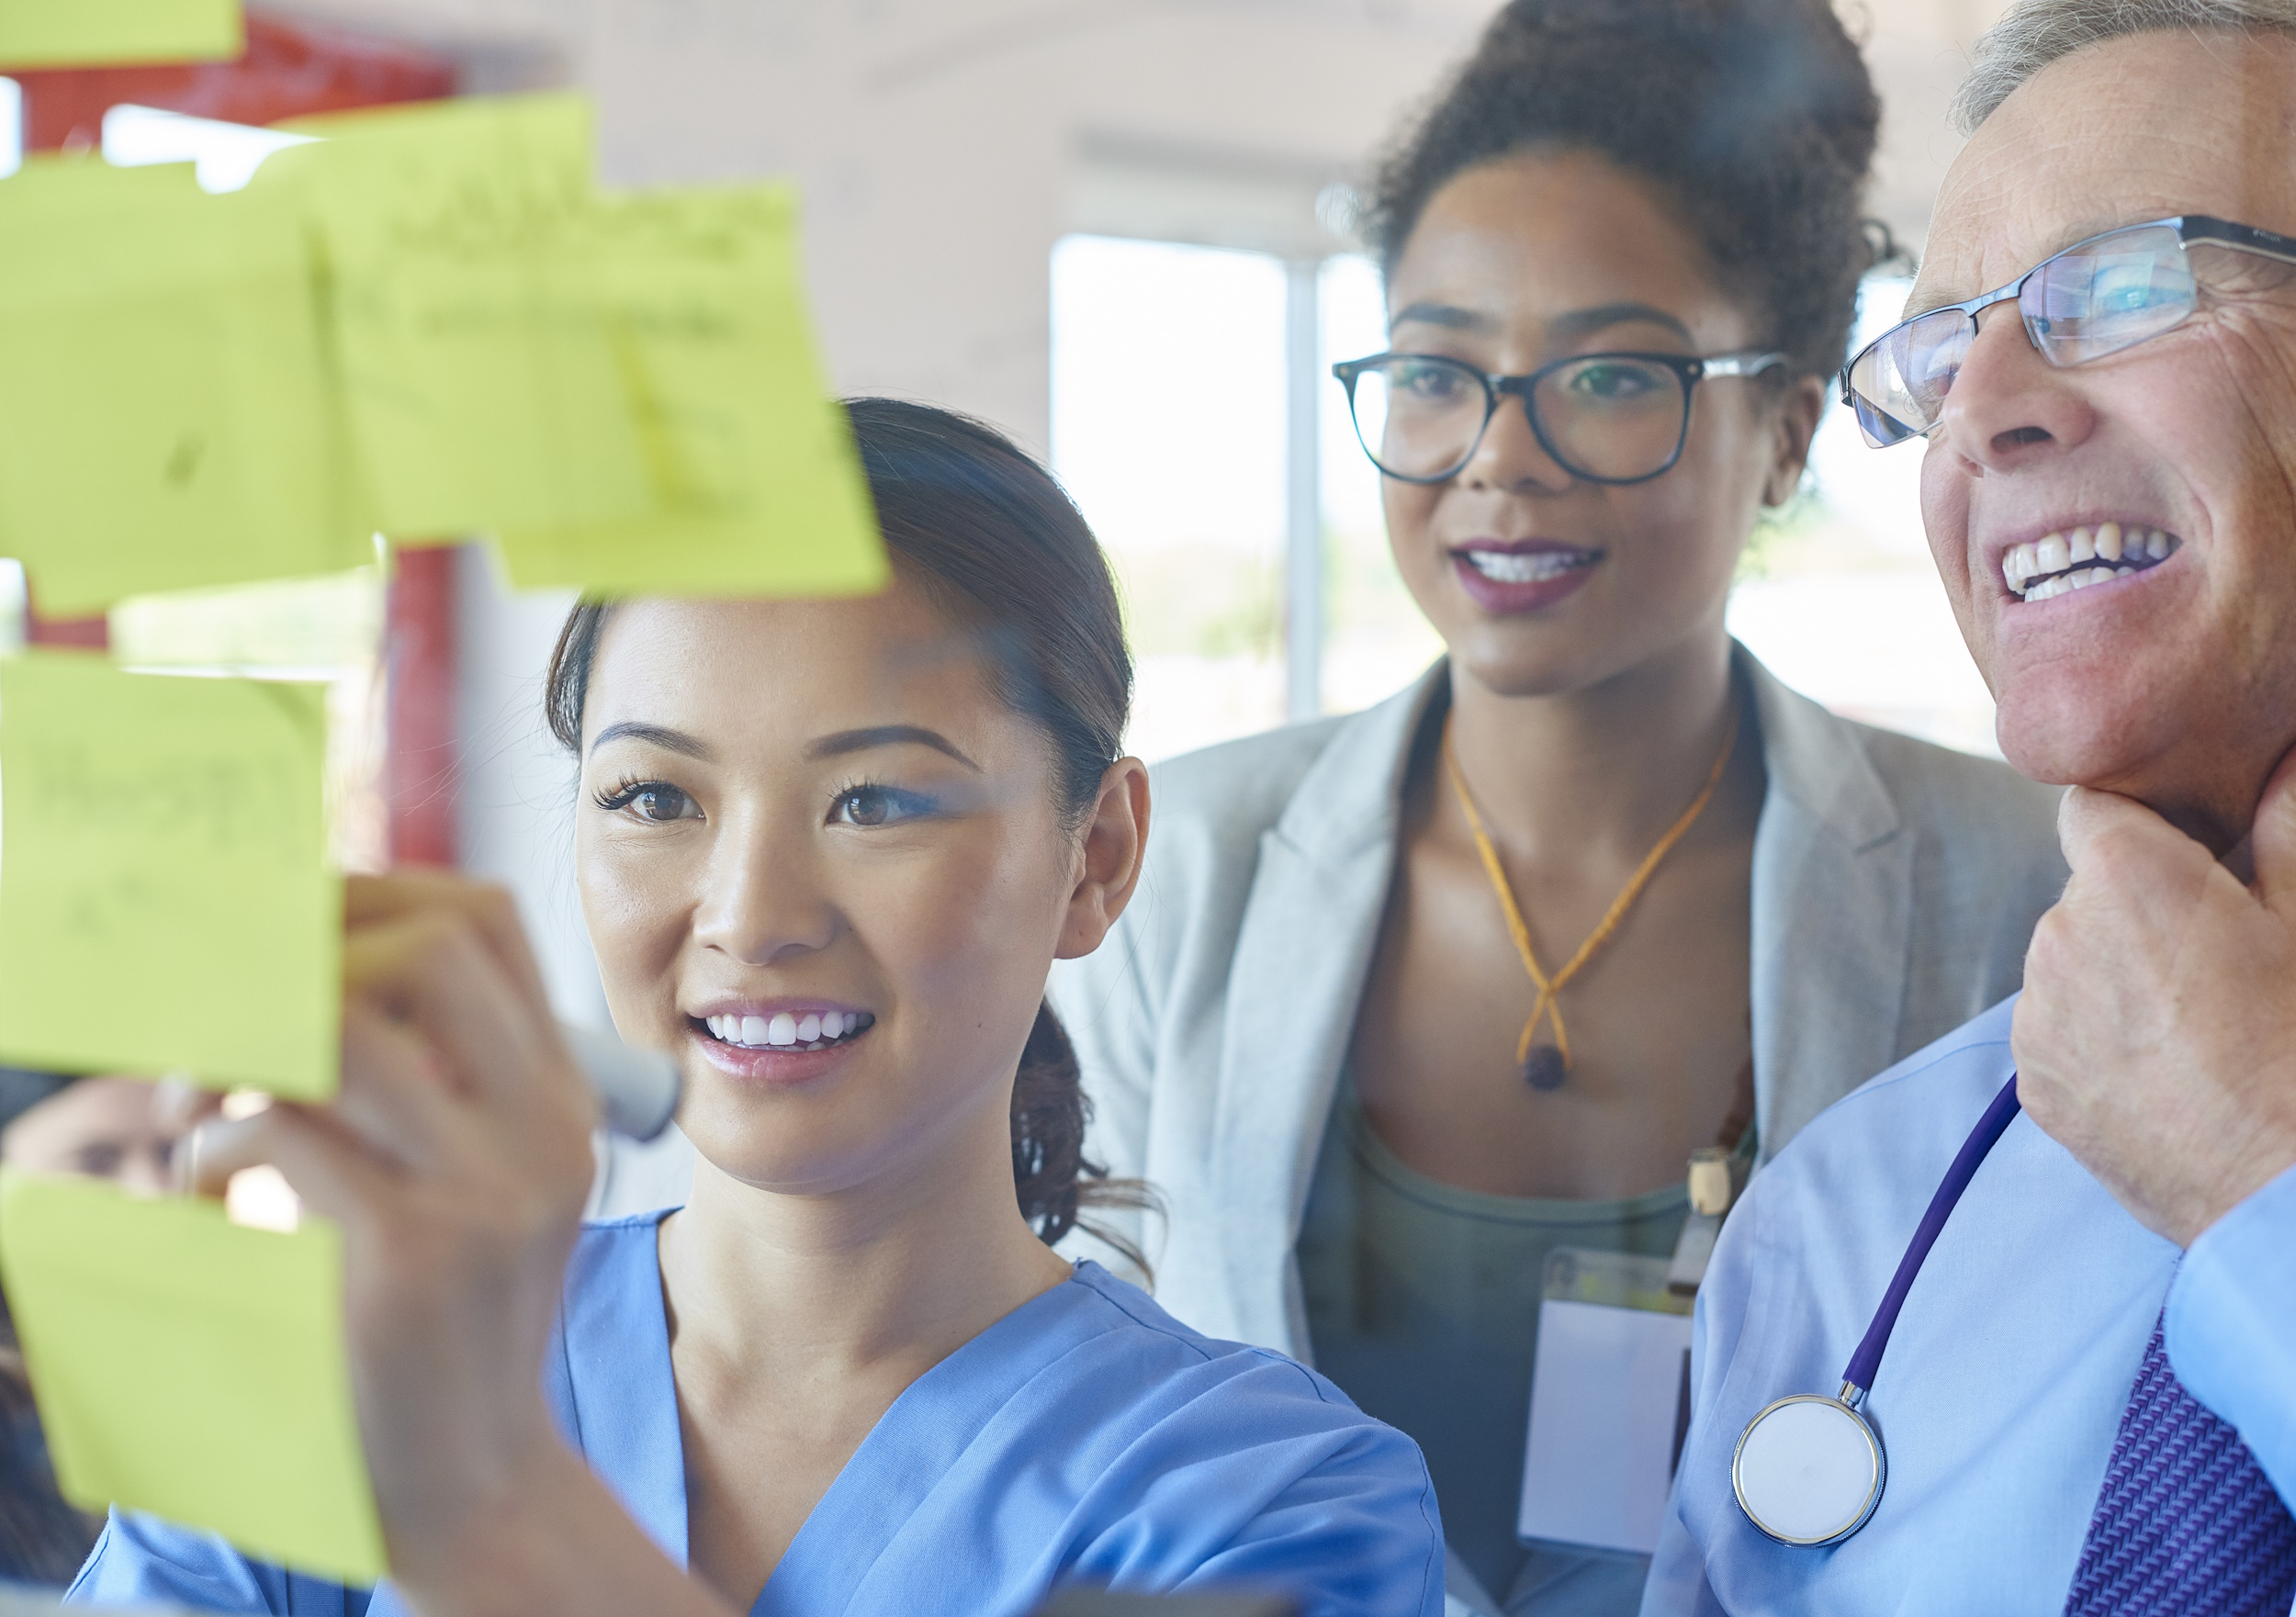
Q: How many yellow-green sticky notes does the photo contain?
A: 6